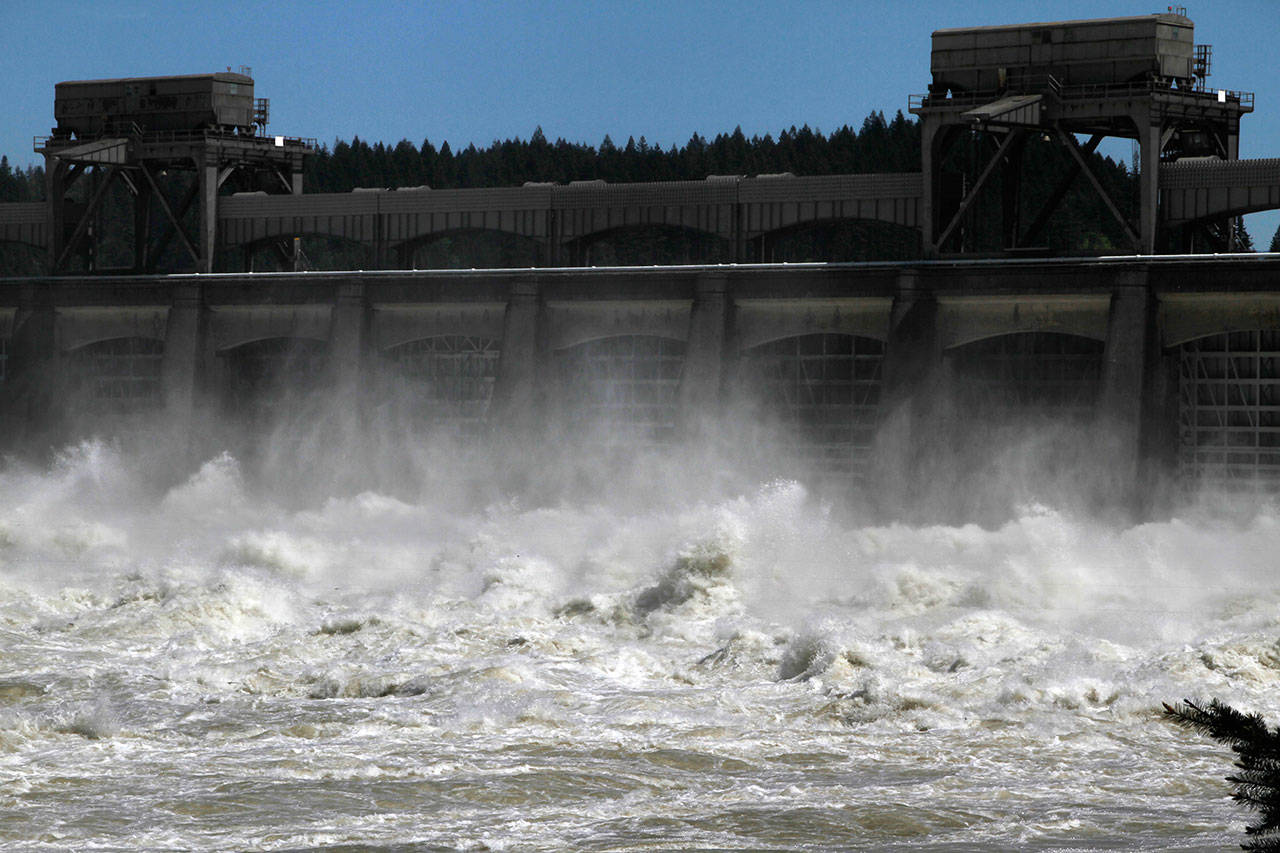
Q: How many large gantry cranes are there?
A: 2